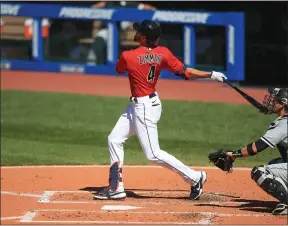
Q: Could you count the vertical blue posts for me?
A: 4